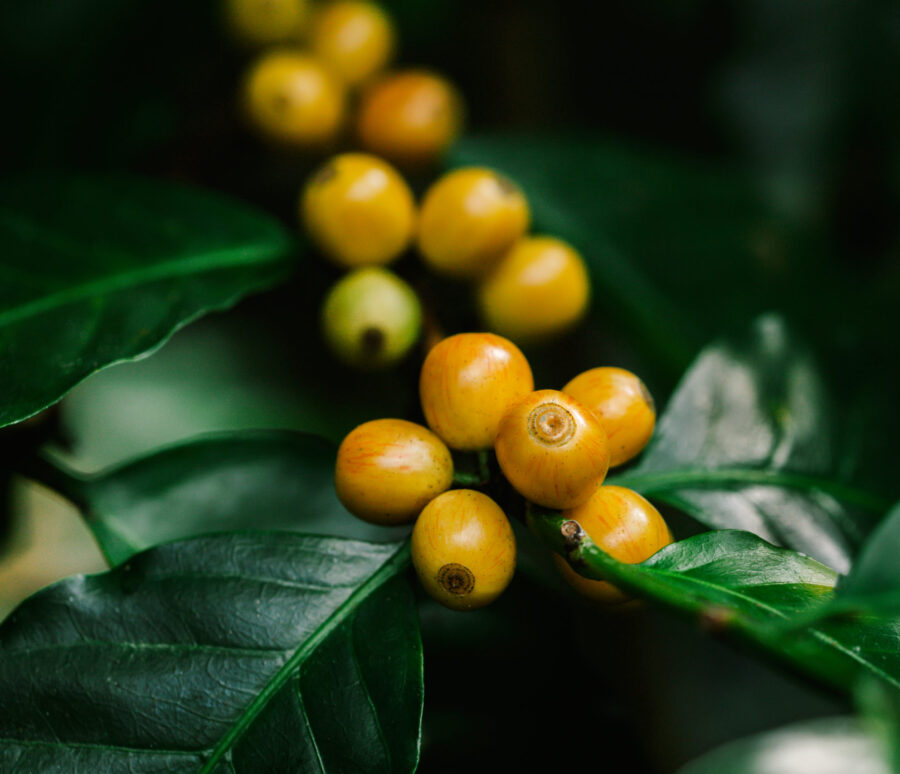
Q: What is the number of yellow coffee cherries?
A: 13